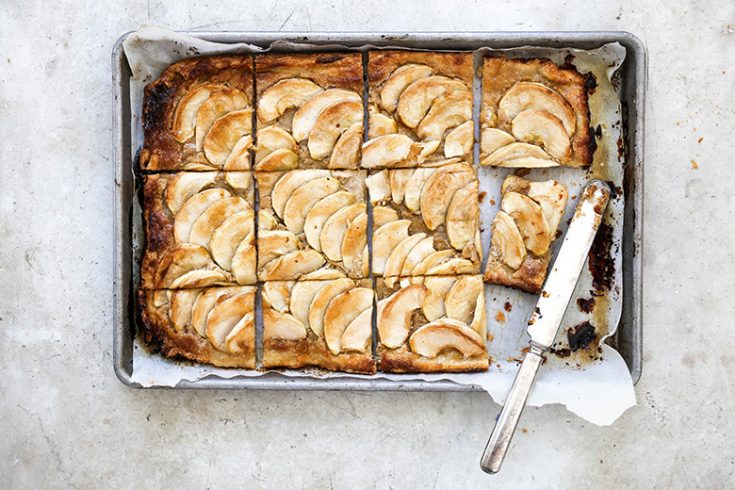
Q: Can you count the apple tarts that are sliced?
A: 11